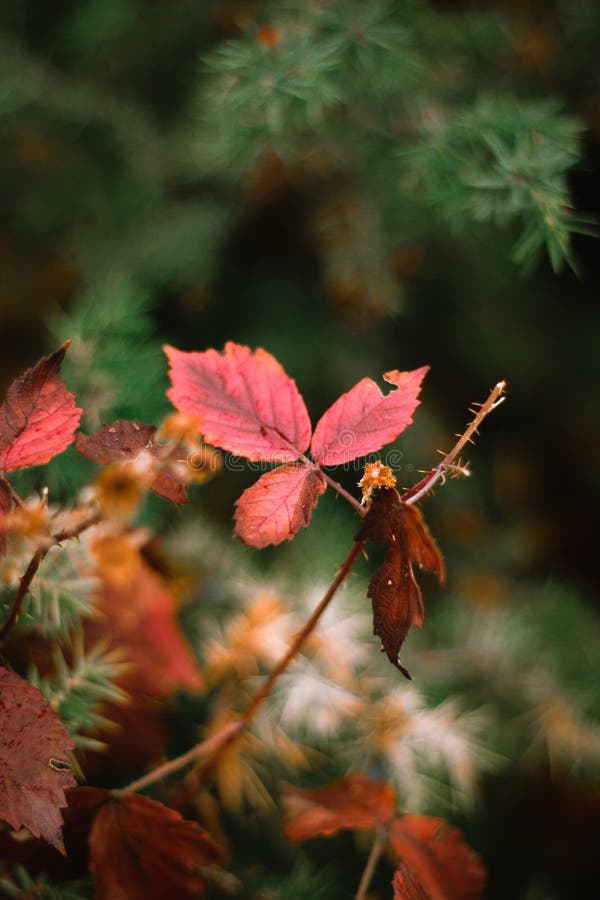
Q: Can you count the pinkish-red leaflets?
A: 3